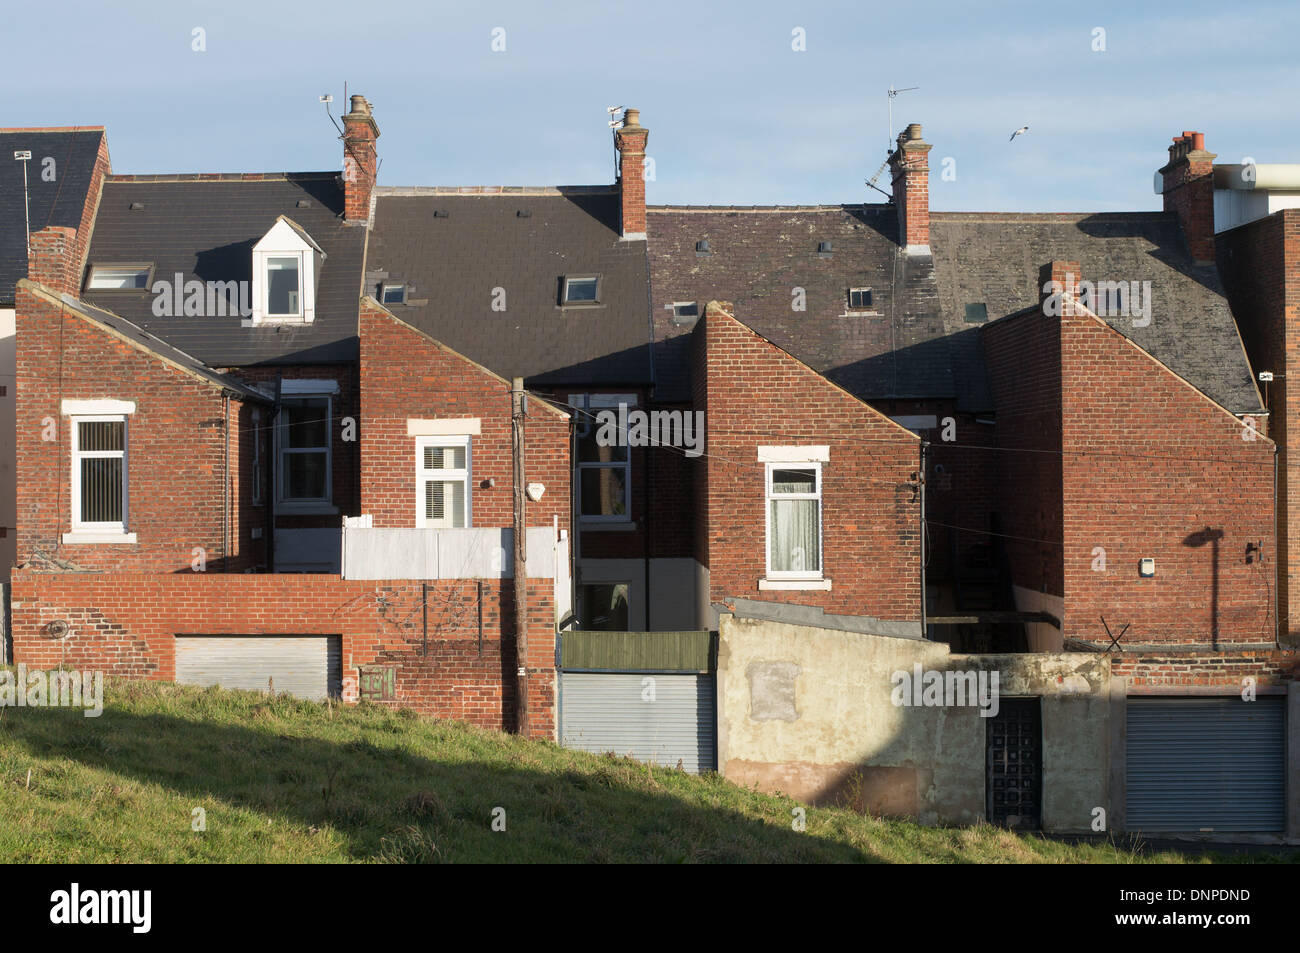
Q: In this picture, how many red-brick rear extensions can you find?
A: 4